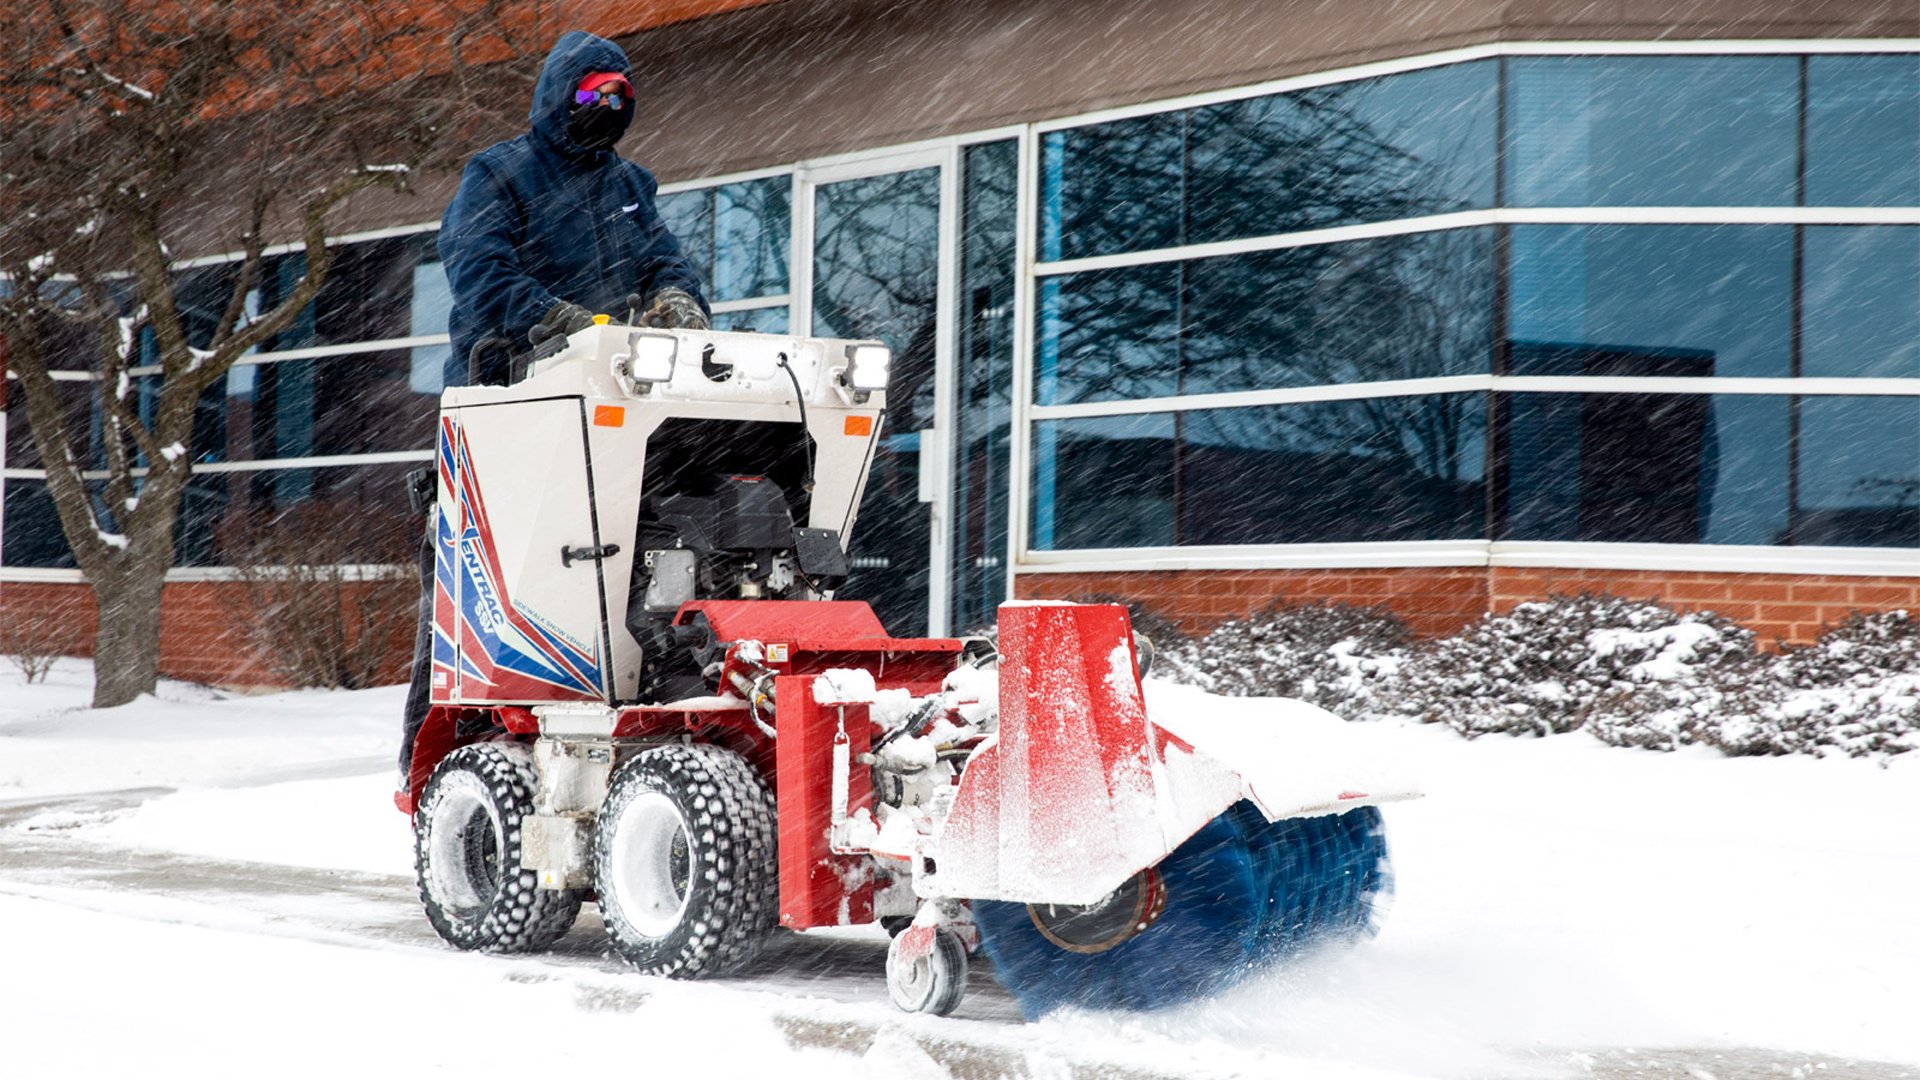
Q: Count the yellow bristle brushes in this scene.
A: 0